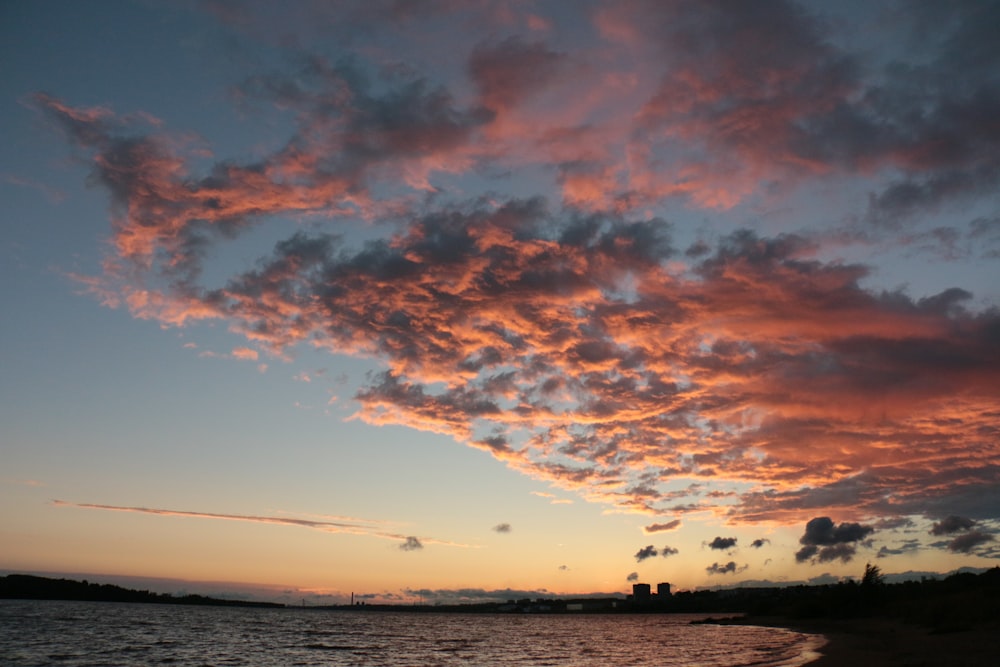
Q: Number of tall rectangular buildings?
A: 2